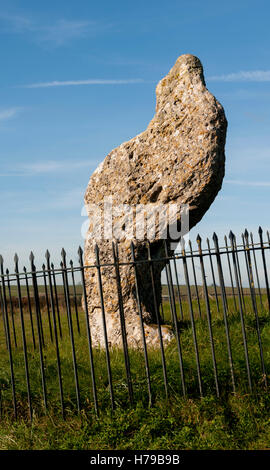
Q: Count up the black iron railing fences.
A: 1